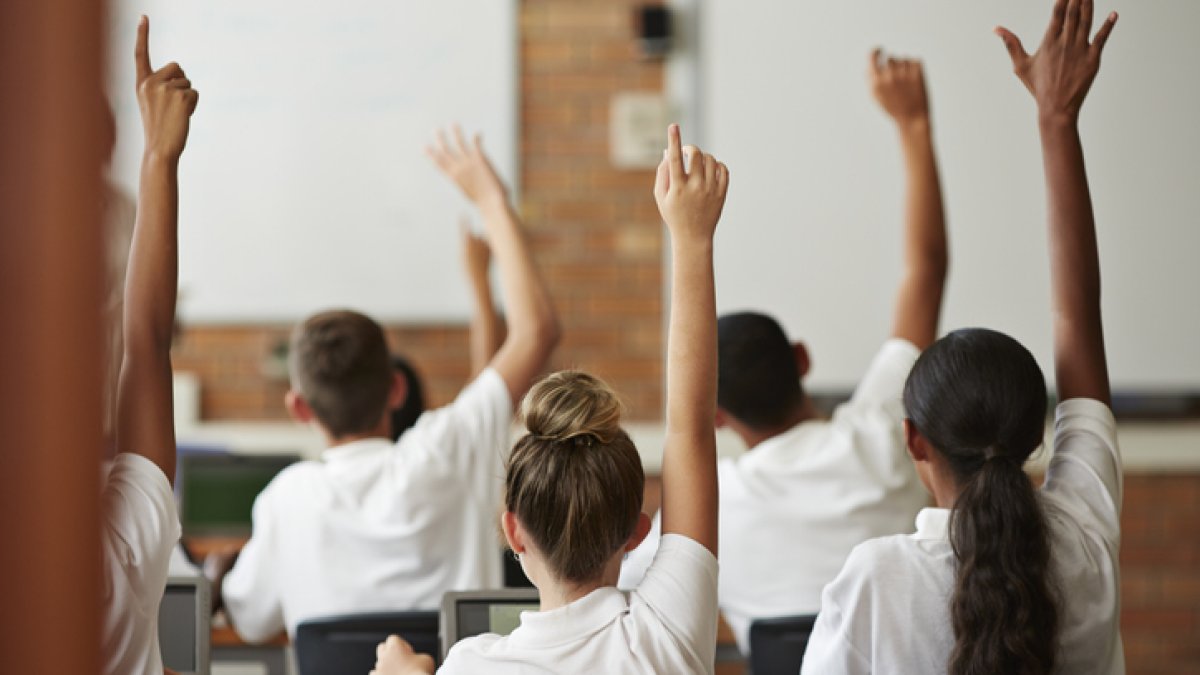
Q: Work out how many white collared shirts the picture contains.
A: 5